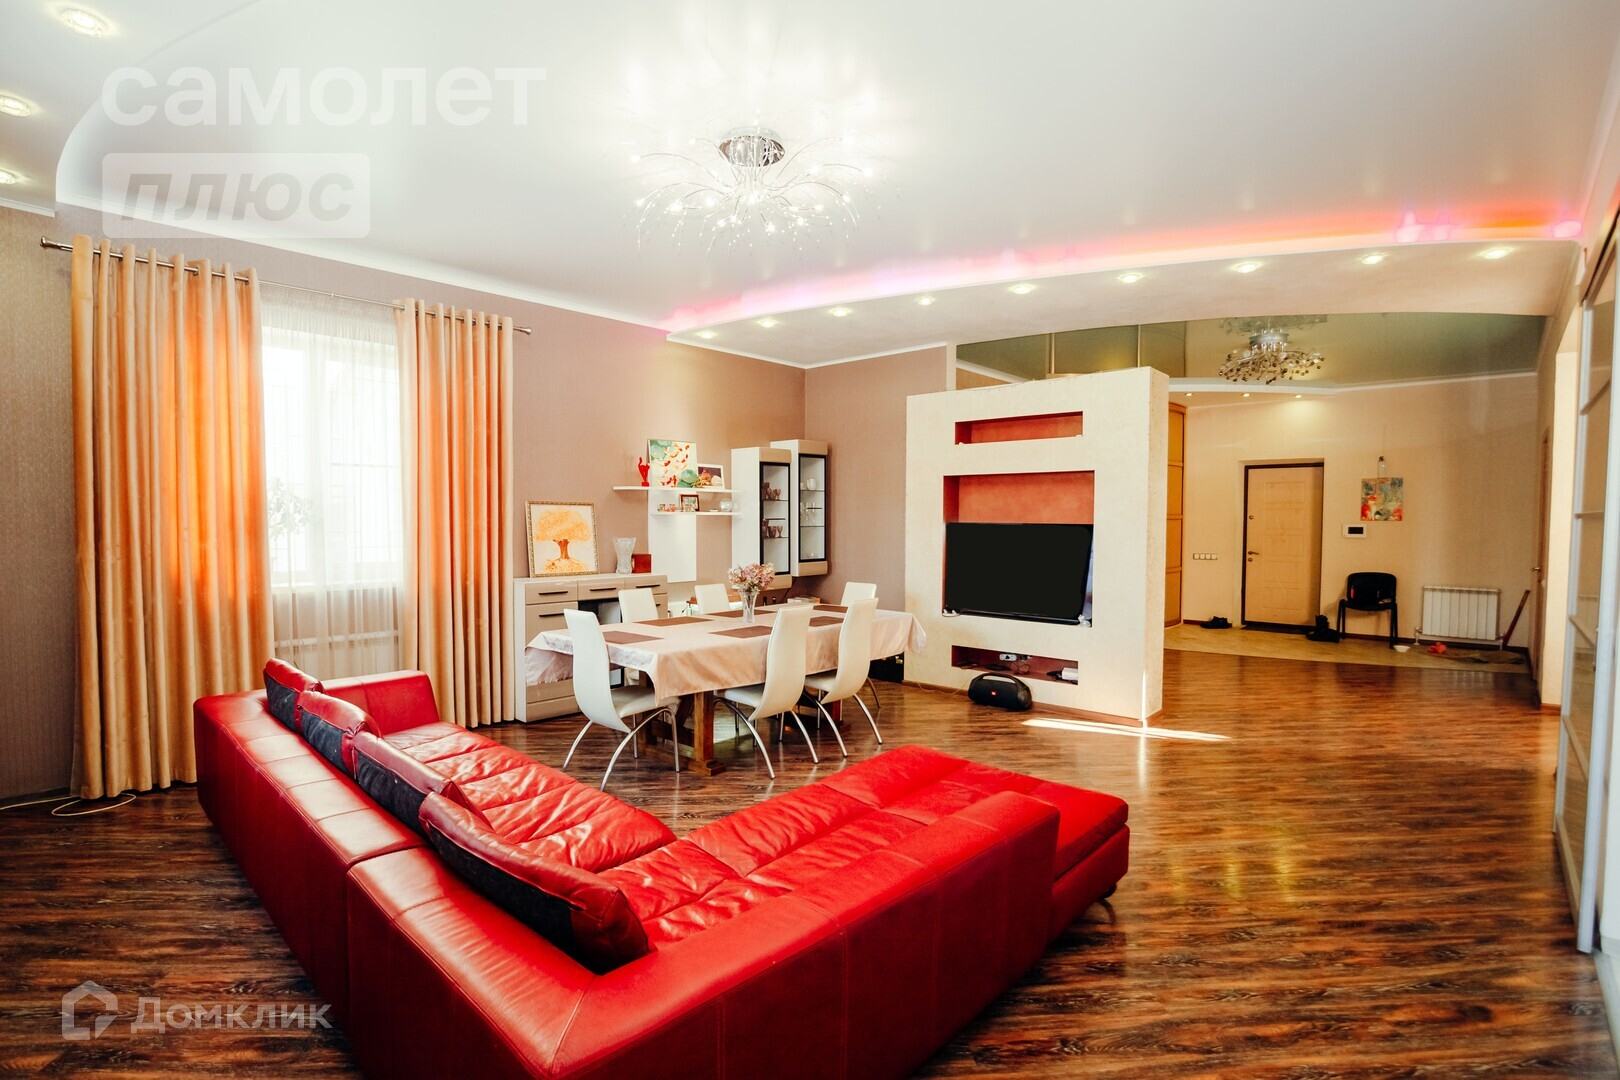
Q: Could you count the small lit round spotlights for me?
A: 15